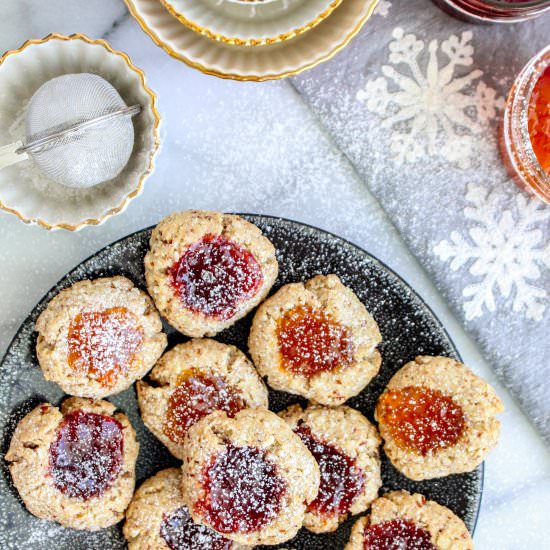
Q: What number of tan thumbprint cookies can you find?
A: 10